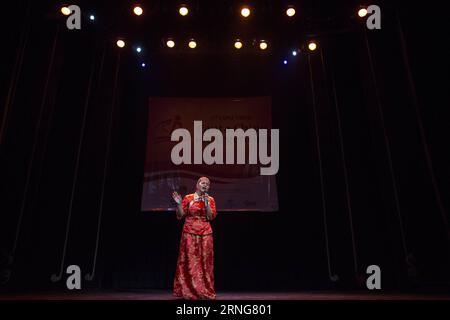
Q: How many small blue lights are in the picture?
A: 5